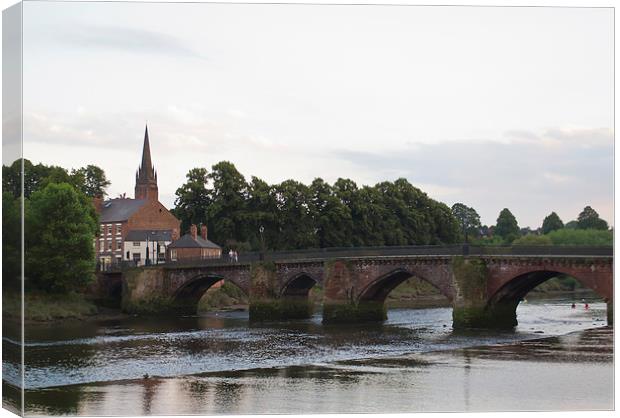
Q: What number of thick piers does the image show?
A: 4